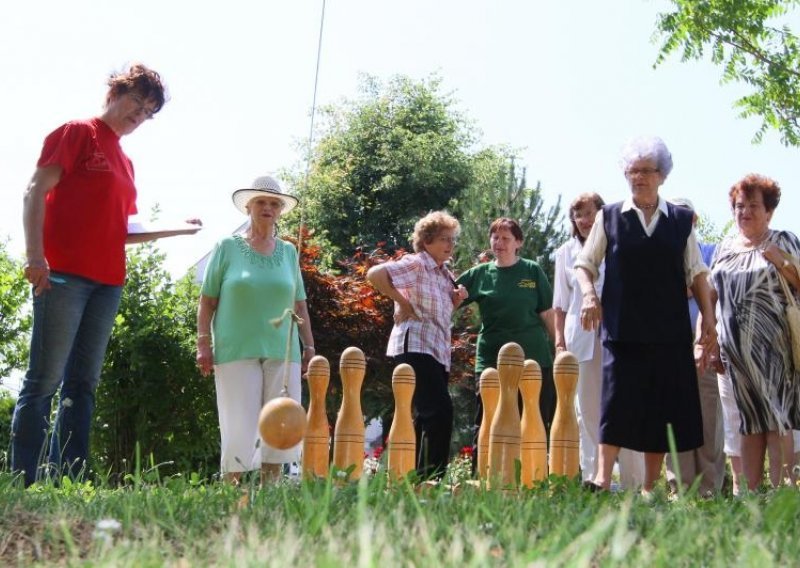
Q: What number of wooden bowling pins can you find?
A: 7